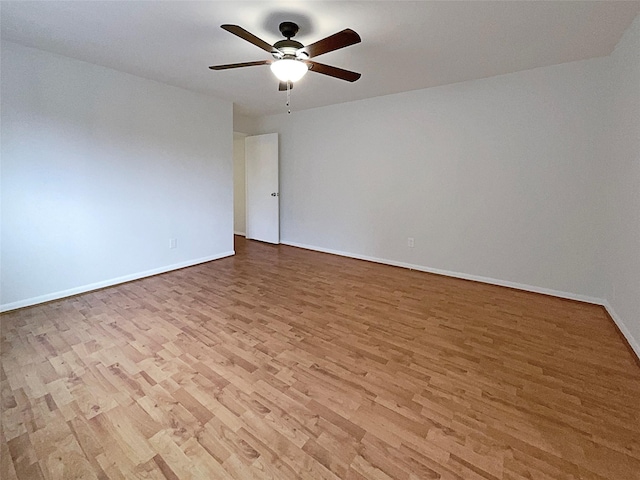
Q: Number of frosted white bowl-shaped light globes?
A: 1